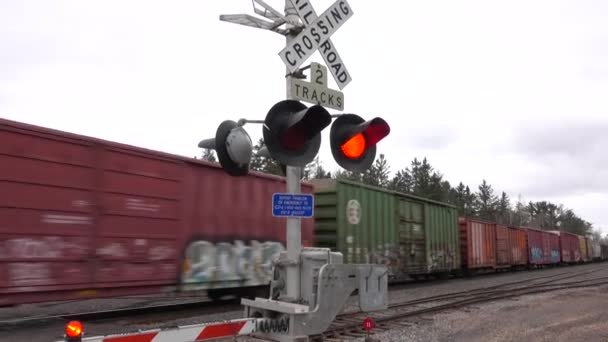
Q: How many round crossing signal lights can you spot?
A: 3